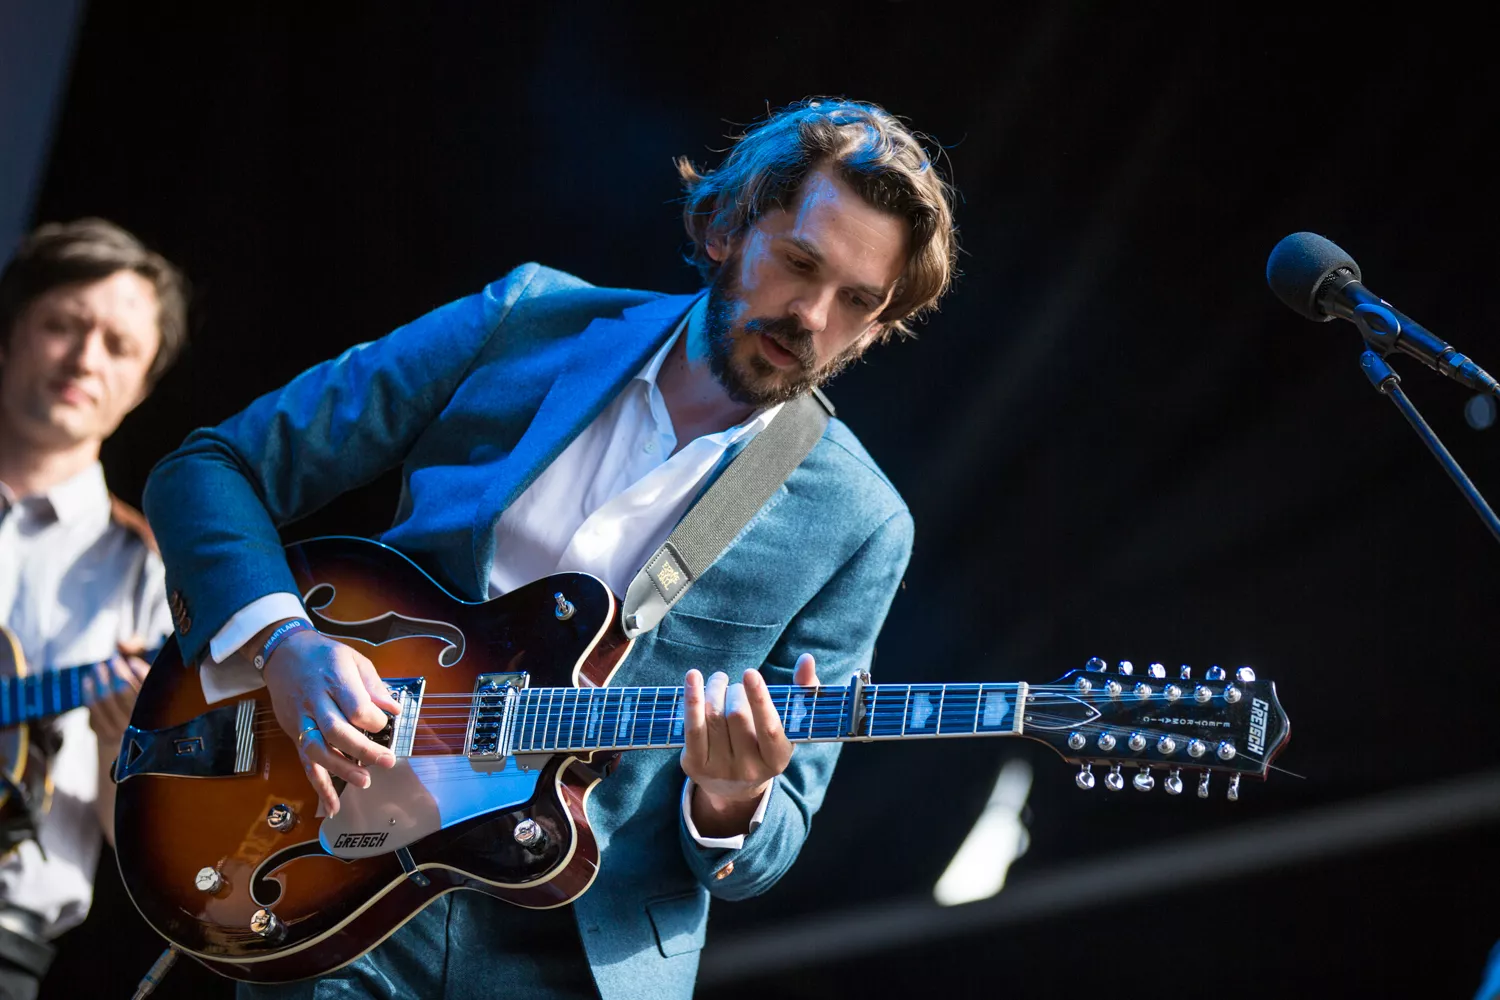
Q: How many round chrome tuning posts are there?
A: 12